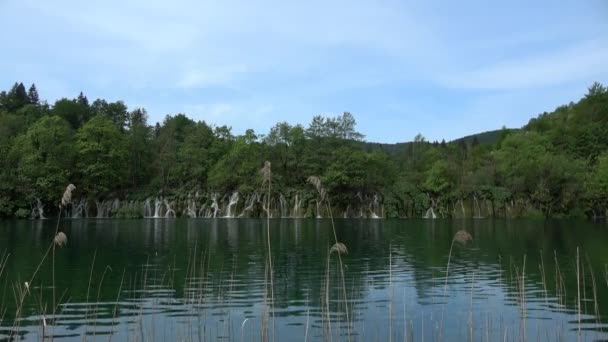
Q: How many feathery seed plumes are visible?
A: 6